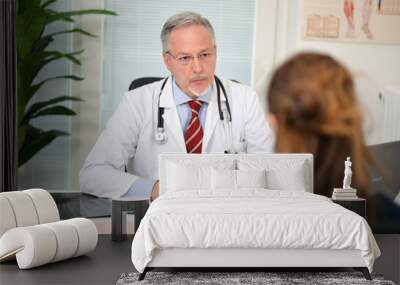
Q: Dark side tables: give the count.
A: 2